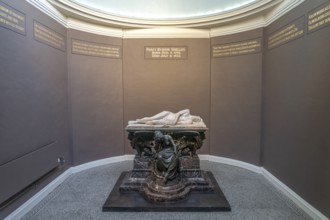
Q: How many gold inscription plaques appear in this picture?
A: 7